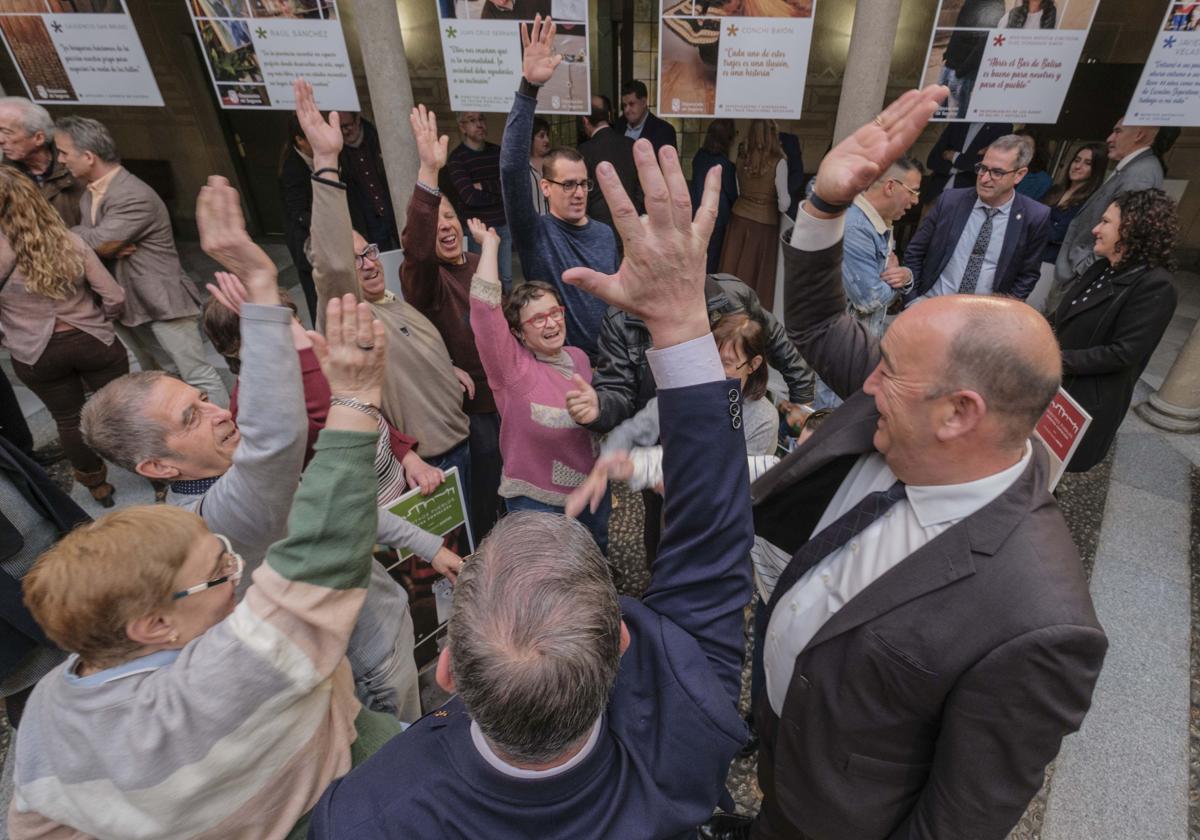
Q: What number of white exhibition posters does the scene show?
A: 6